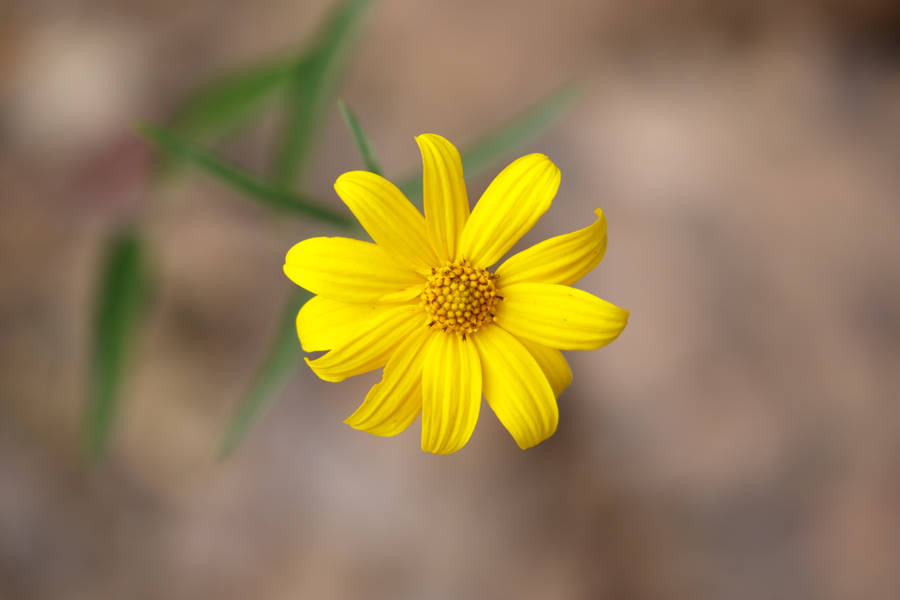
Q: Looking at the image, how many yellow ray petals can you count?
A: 12